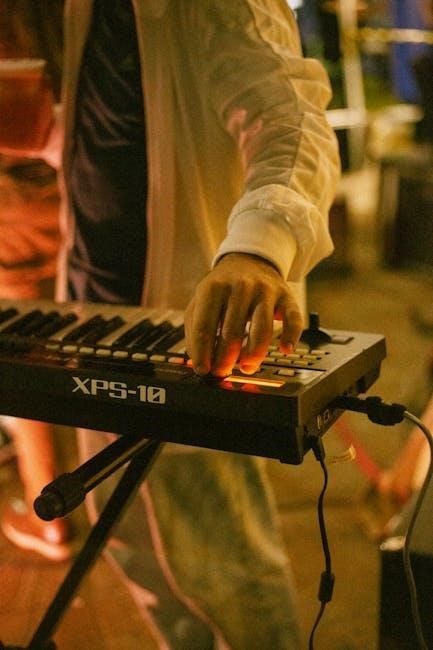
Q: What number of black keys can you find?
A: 9